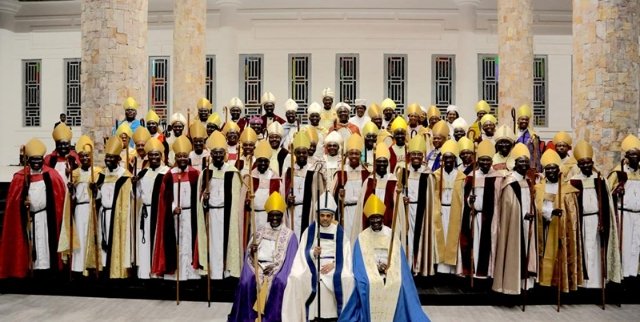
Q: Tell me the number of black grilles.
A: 11